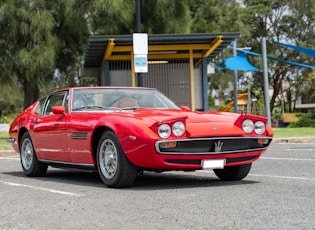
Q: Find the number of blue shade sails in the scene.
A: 3